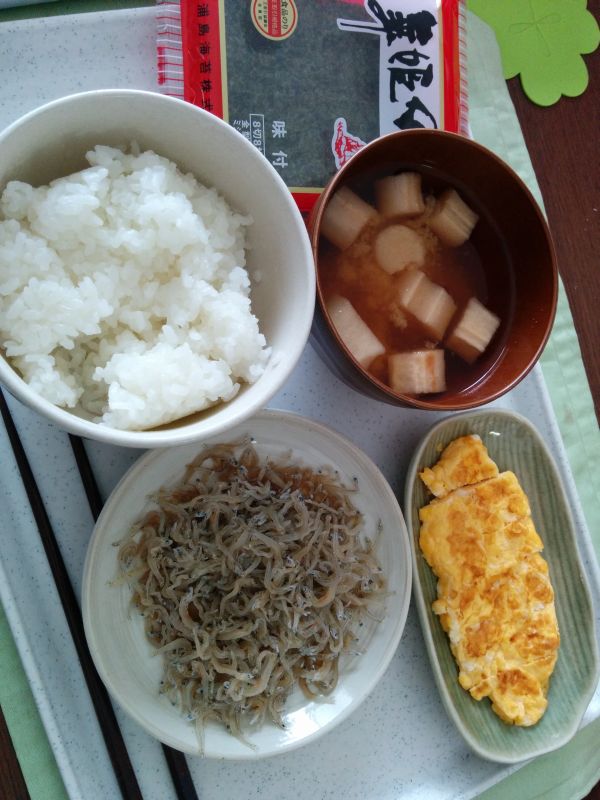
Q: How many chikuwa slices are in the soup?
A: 8